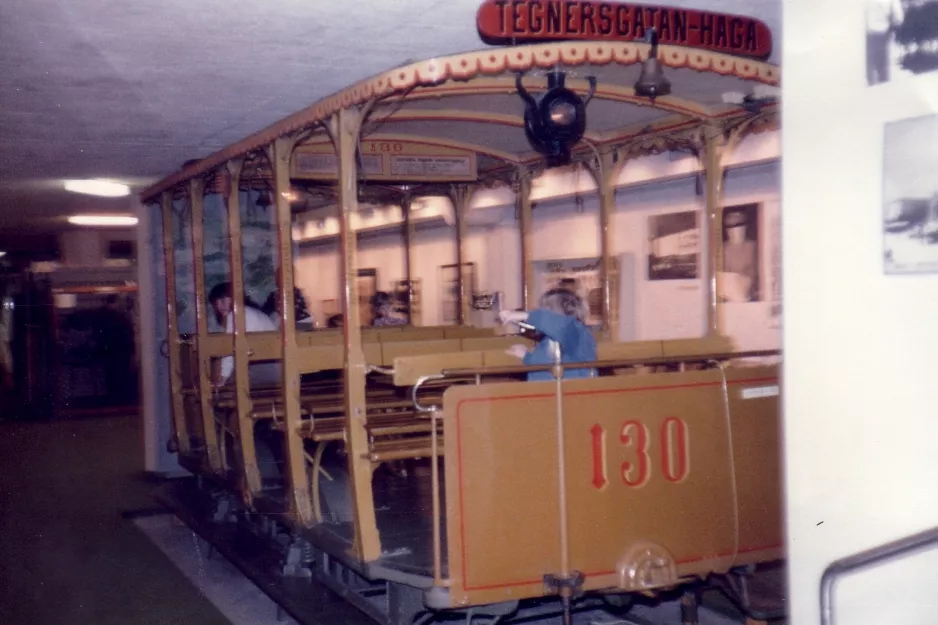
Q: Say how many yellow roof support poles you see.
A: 10